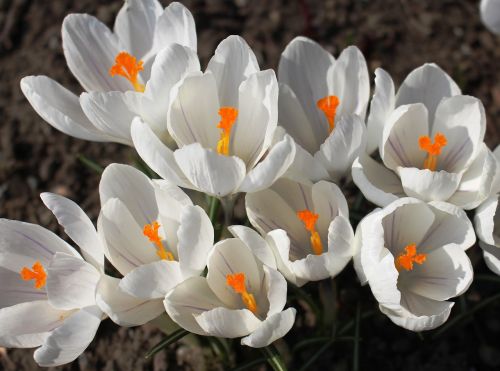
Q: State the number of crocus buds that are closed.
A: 0